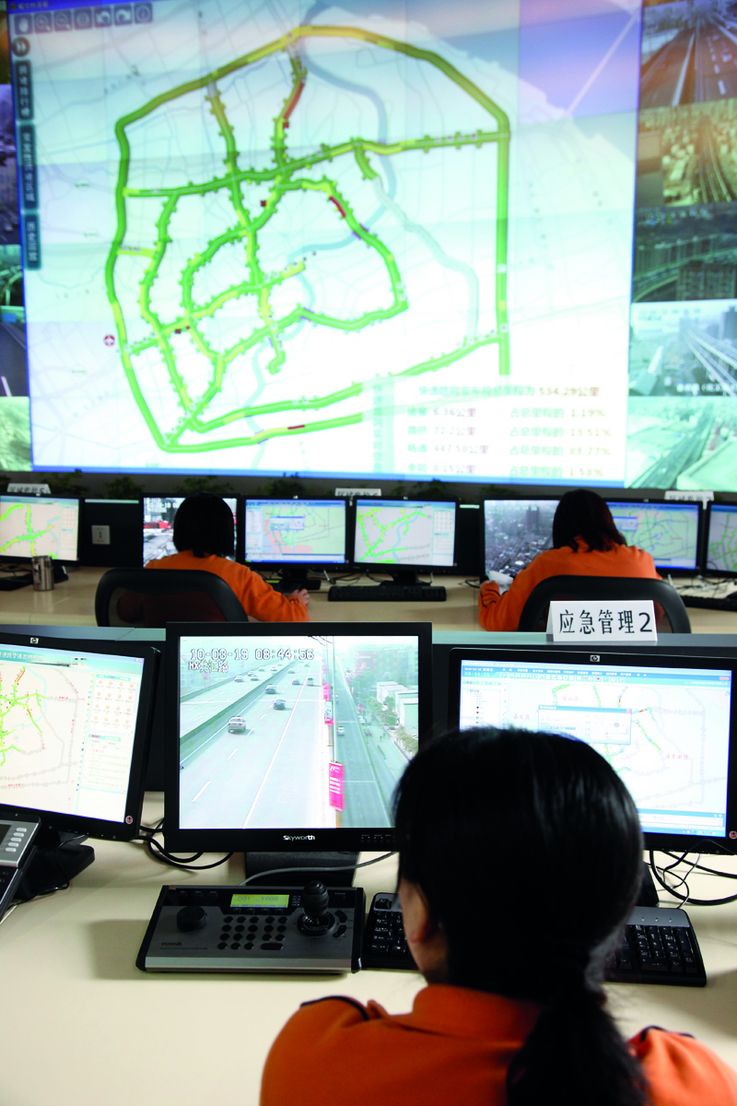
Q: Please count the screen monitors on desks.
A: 10